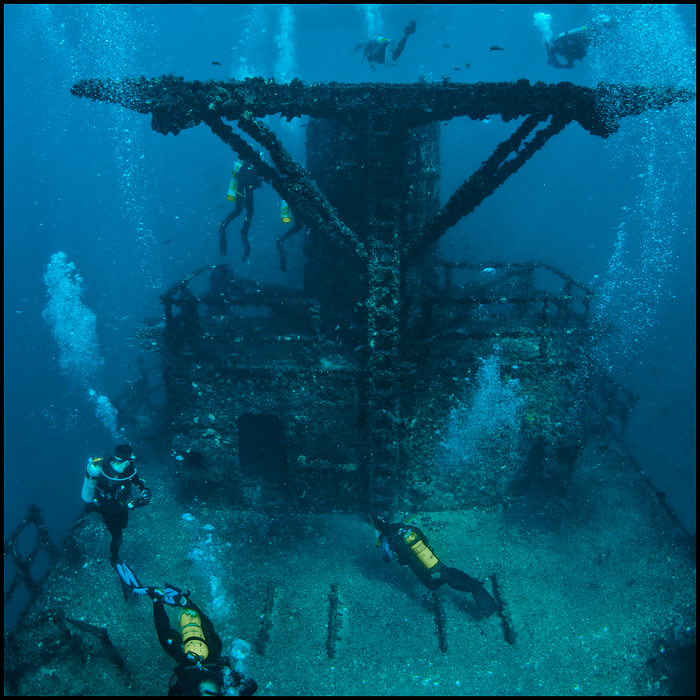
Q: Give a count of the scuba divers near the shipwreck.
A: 7